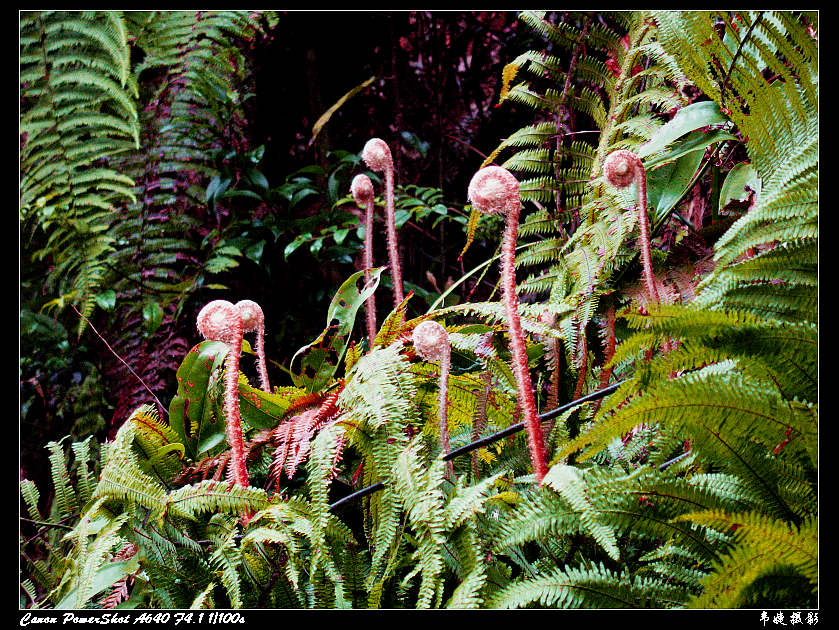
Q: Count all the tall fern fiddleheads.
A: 7